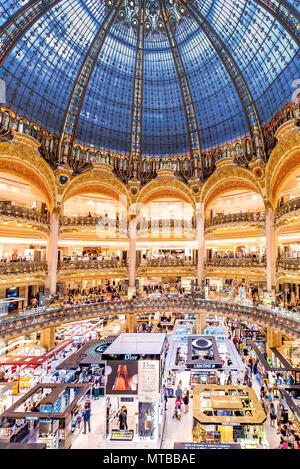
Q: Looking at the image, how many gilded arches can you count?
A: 5